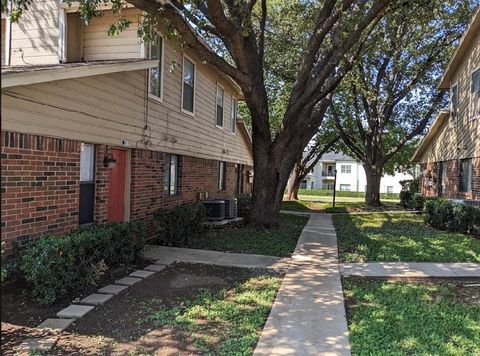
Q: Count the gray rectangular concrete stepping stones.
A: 9